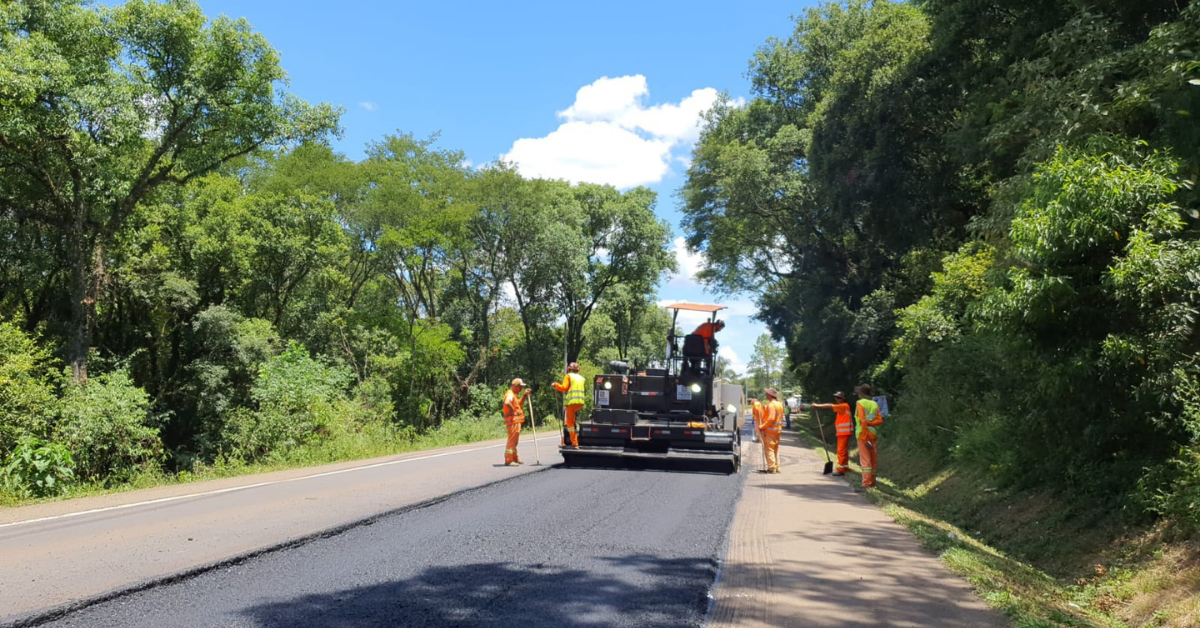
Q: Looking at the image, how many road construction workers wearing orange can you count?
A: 7